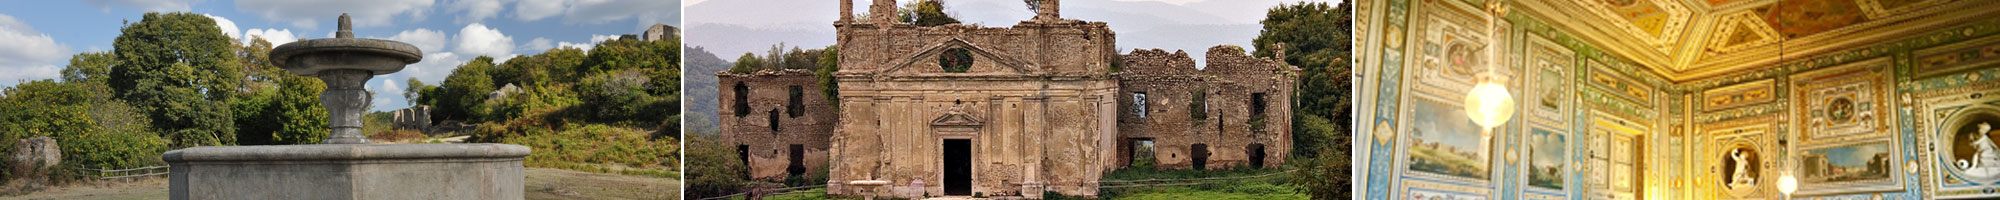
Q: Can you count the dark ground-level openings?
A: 5